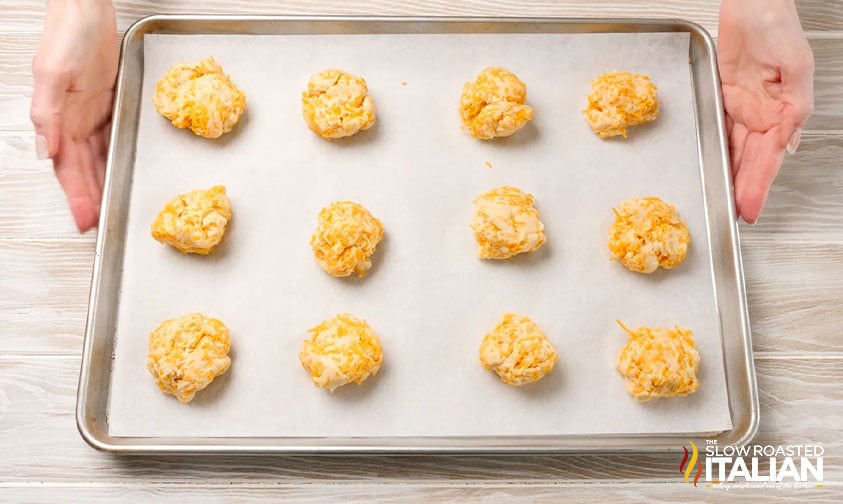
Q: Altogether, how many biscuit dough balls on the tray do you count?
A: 12